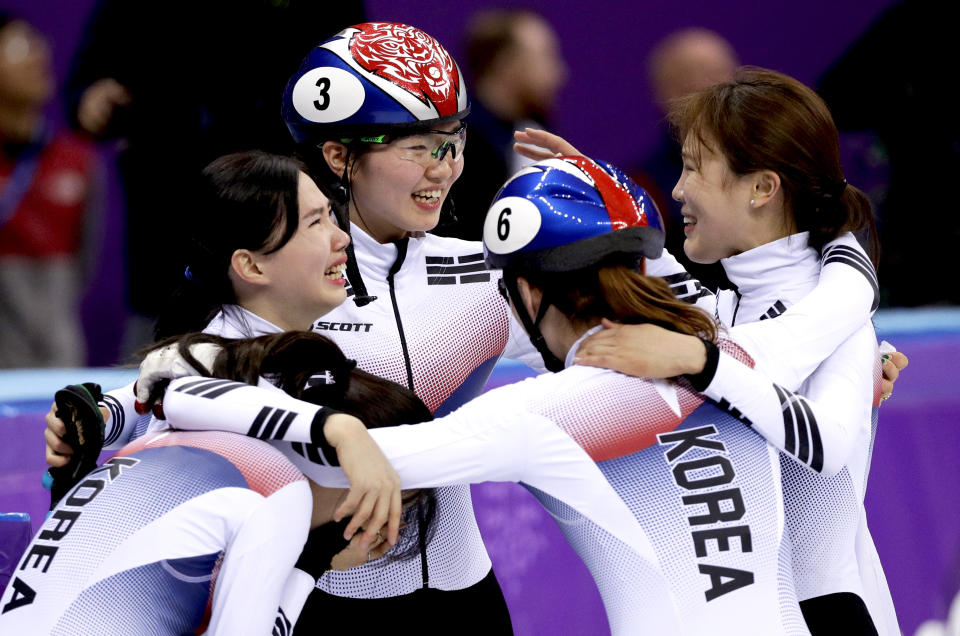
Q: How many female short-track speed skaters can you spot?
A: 5